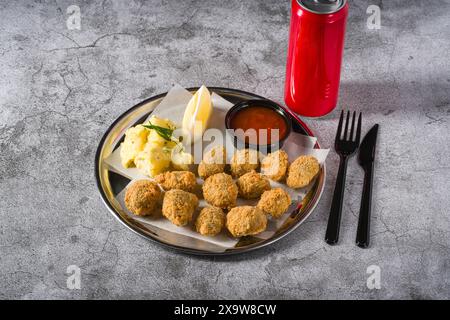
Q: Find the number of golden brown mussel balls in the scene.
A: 12